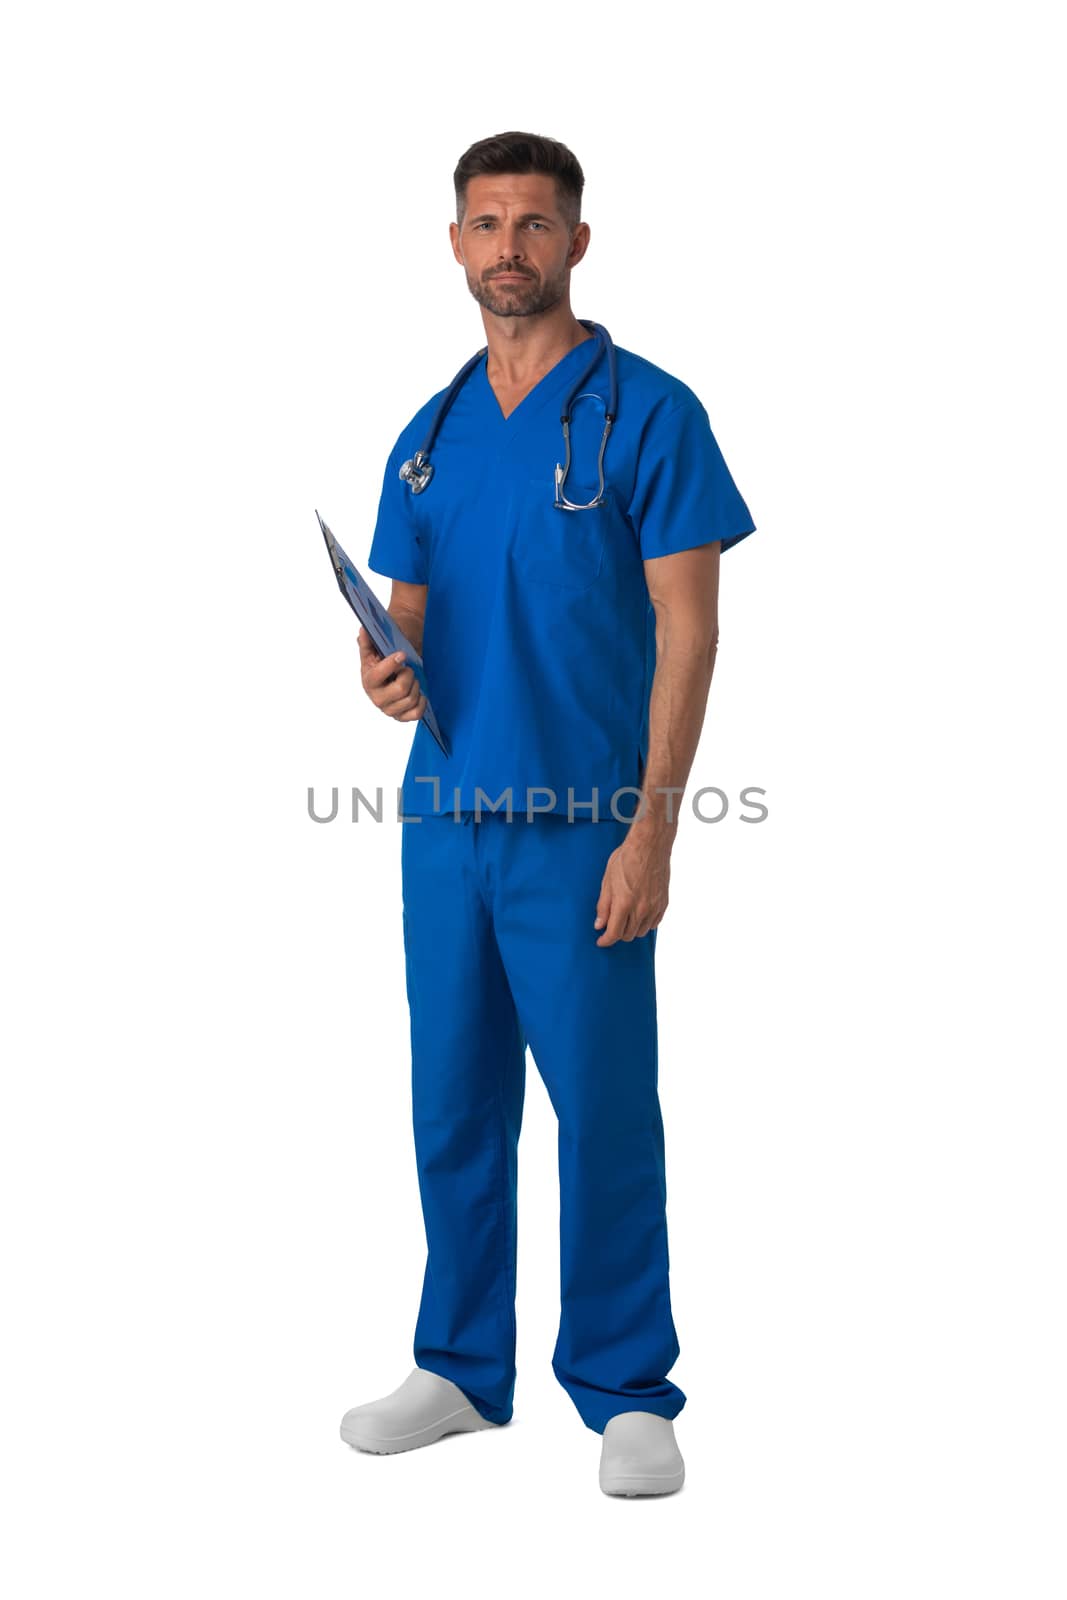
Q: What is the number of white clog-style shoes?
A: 2